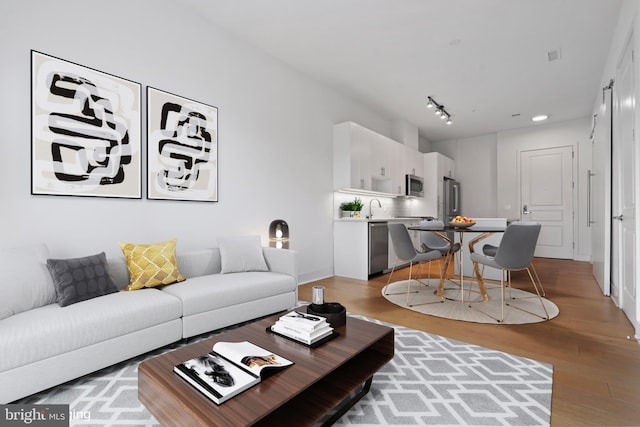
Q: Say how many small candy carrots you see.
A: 0